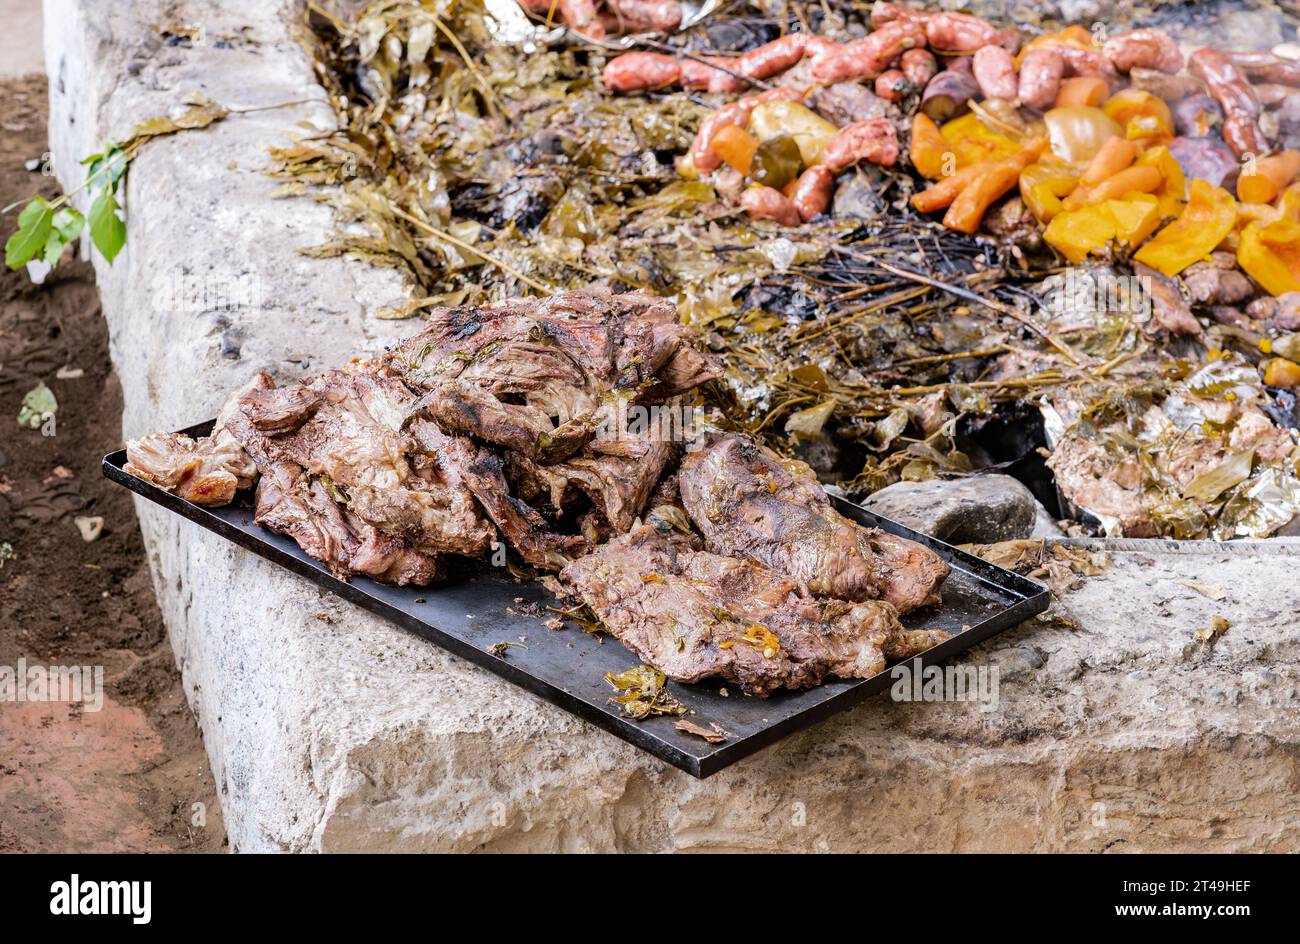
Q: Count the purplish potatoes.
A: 3